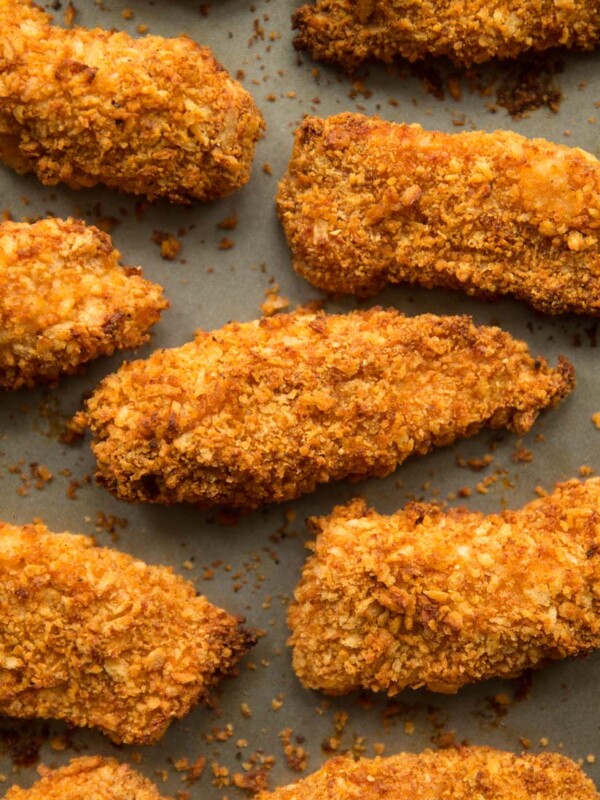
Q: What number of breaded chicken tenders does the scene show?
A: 9